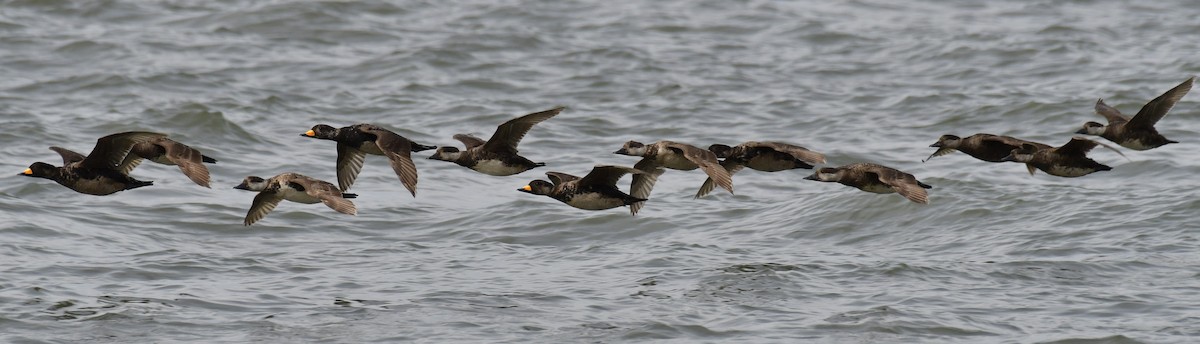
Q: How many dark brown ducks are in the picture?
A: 12